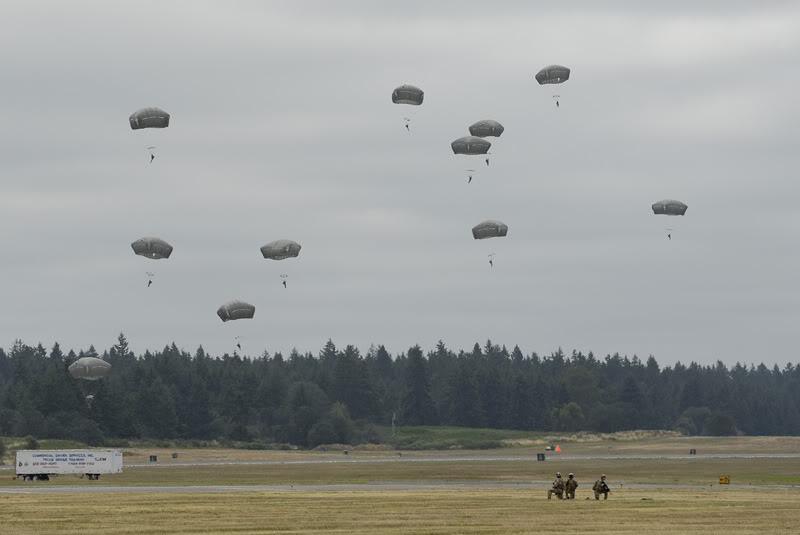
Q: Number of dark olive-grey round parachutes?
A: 11